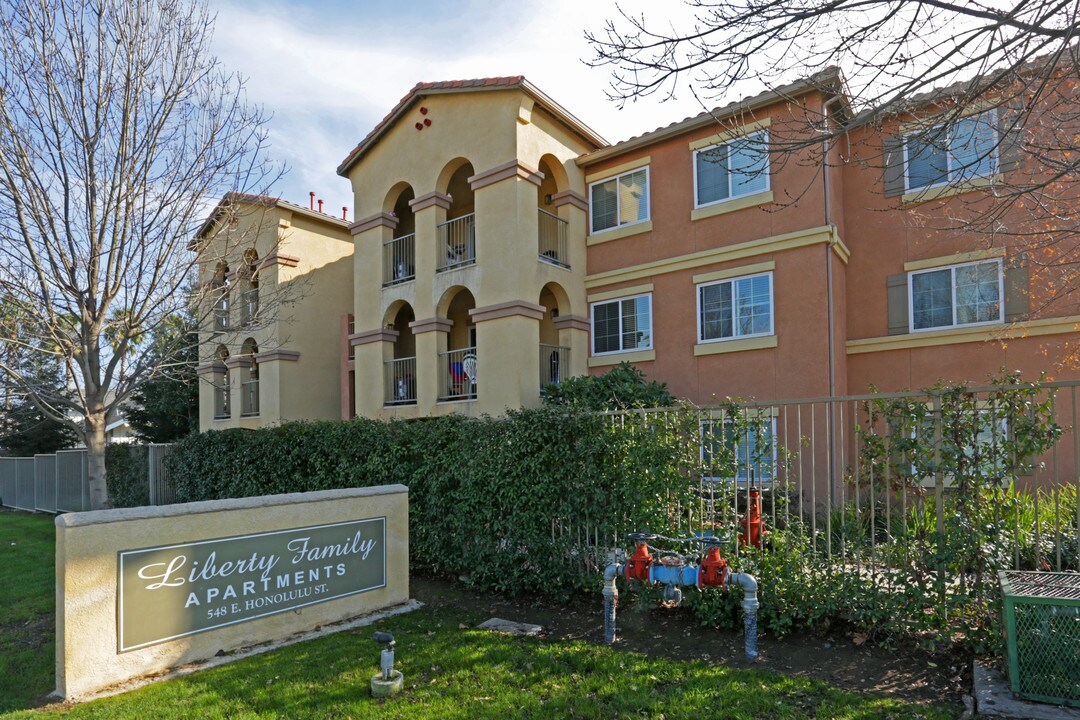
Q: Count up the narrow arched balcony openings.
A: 10